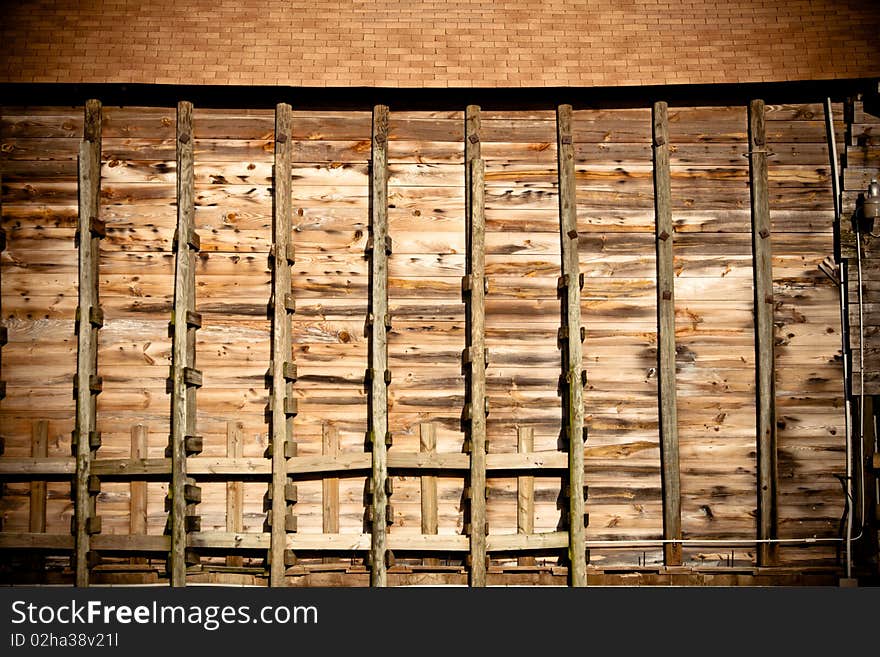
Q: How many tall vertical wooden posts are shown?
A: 8